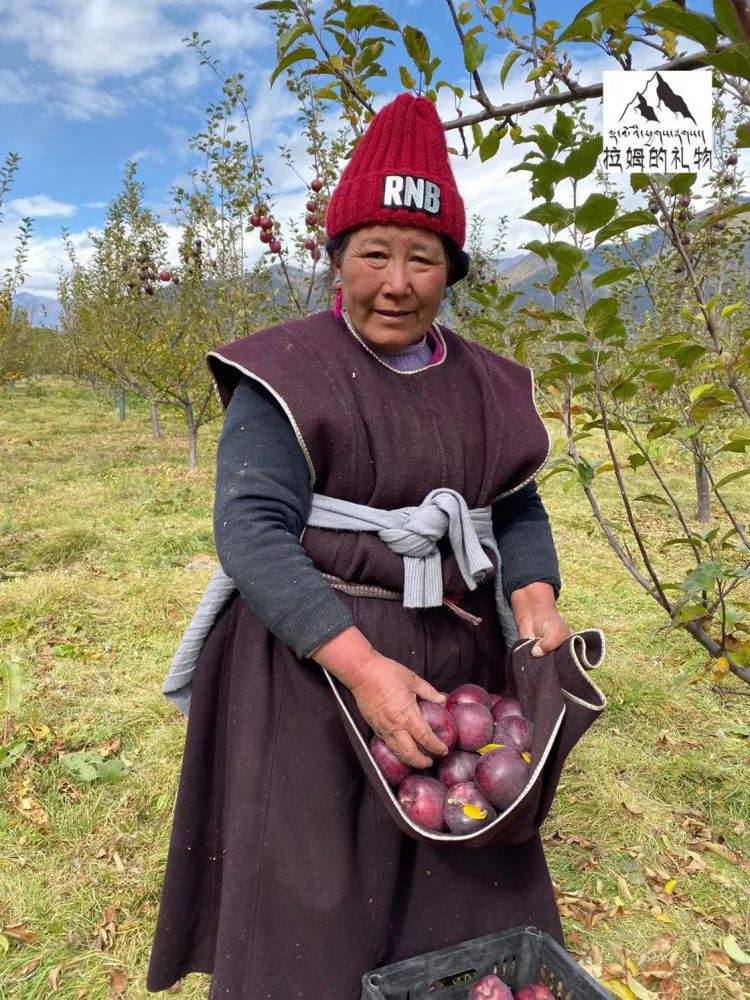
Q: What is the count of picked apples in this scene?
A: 13